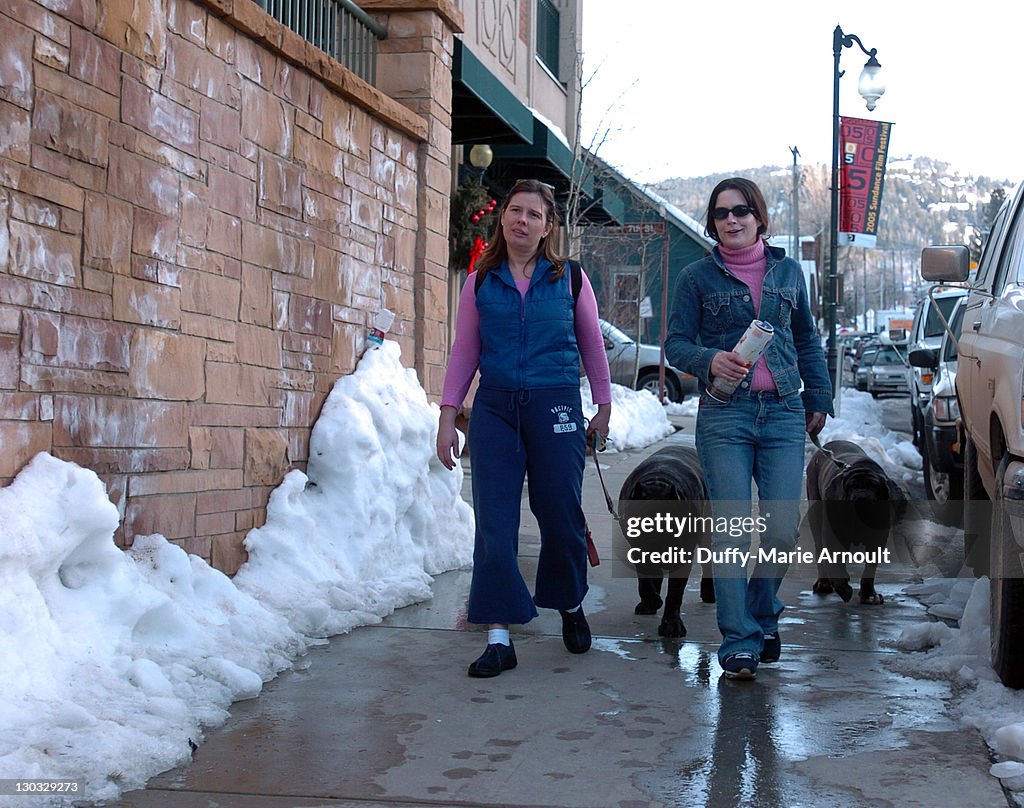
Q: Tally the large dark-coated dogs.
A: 2